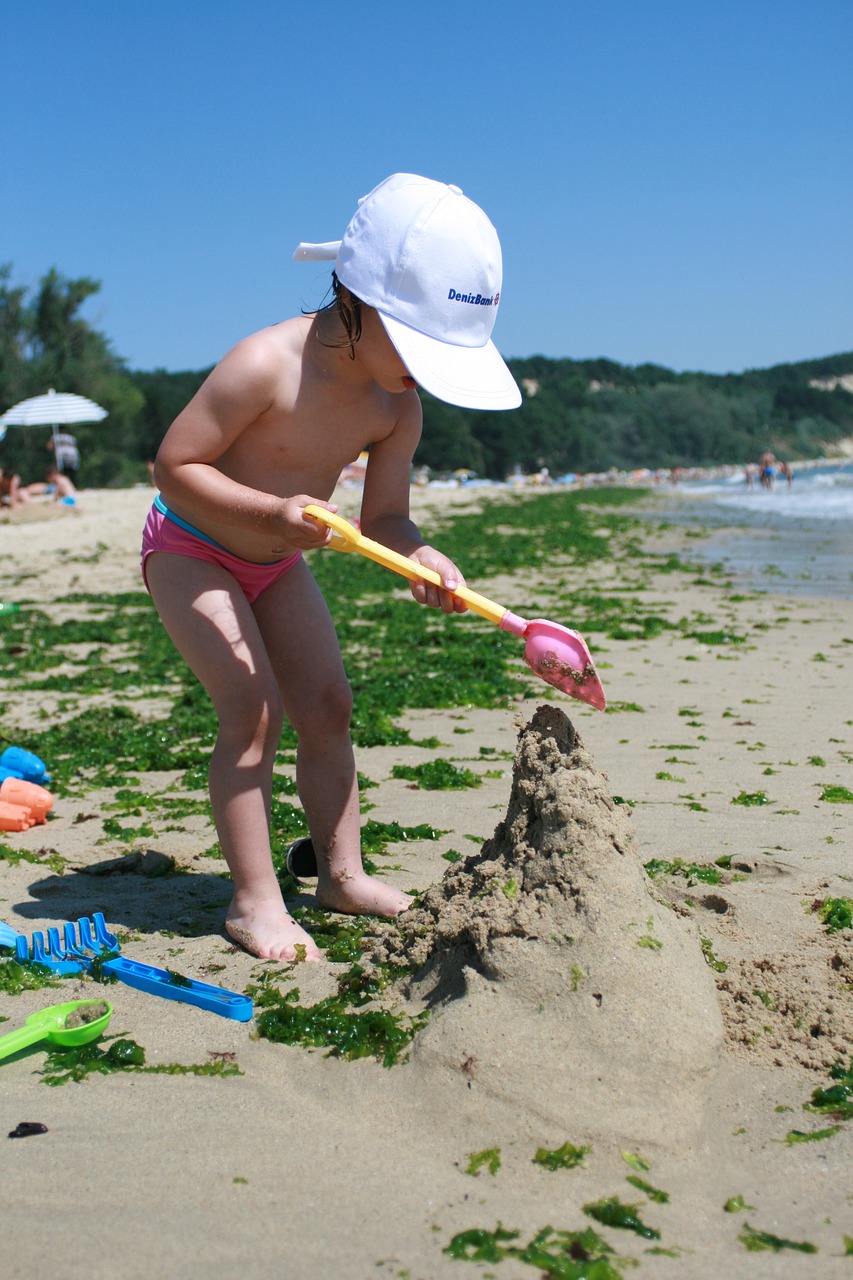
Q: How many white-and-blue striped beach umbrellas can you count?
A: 1